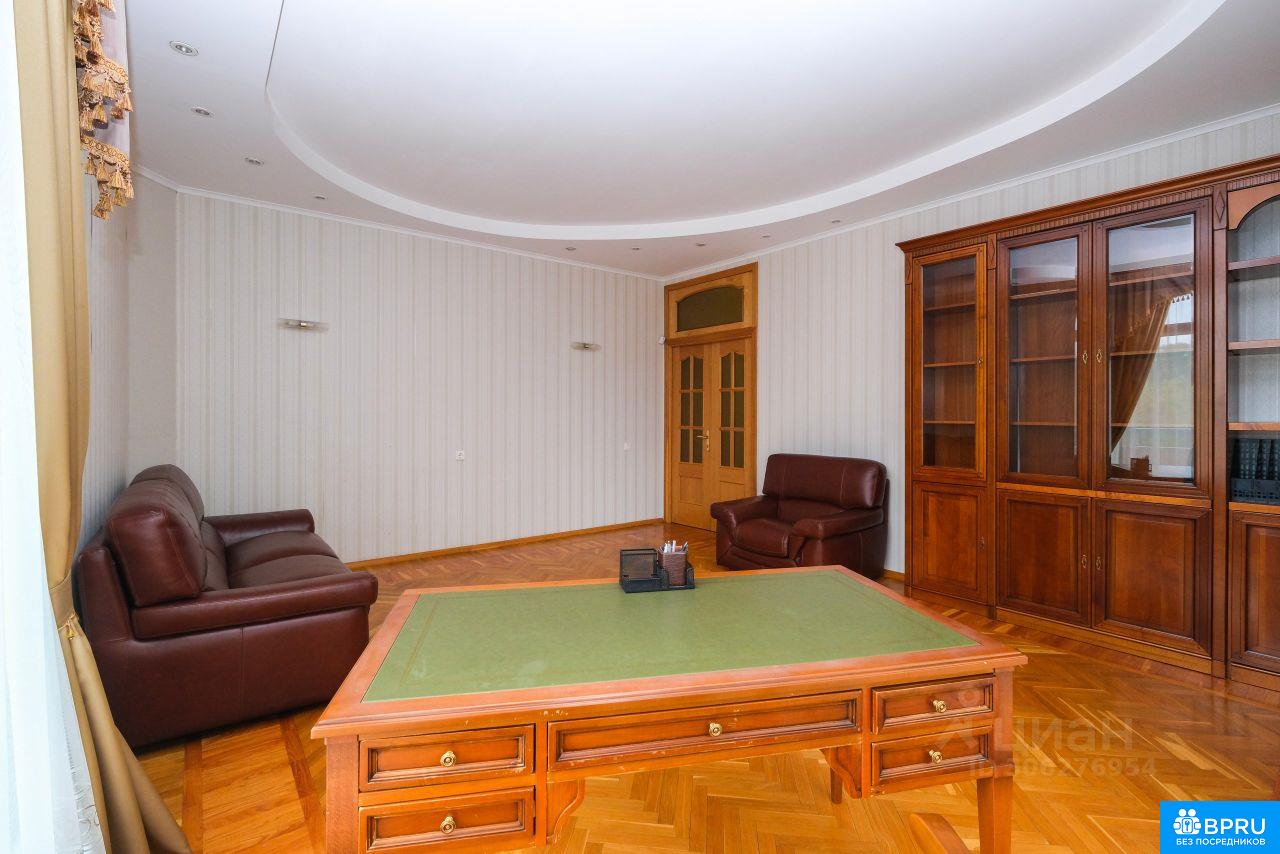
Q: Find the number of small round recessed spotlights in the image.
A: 9